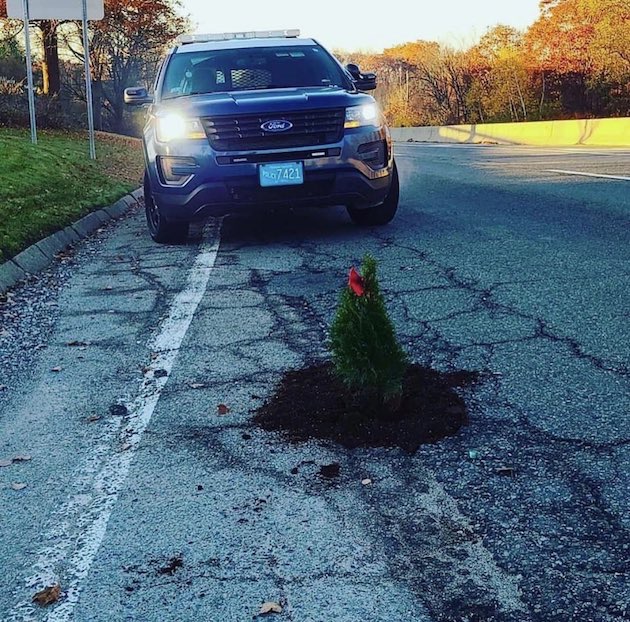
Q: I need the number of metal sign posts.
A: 2